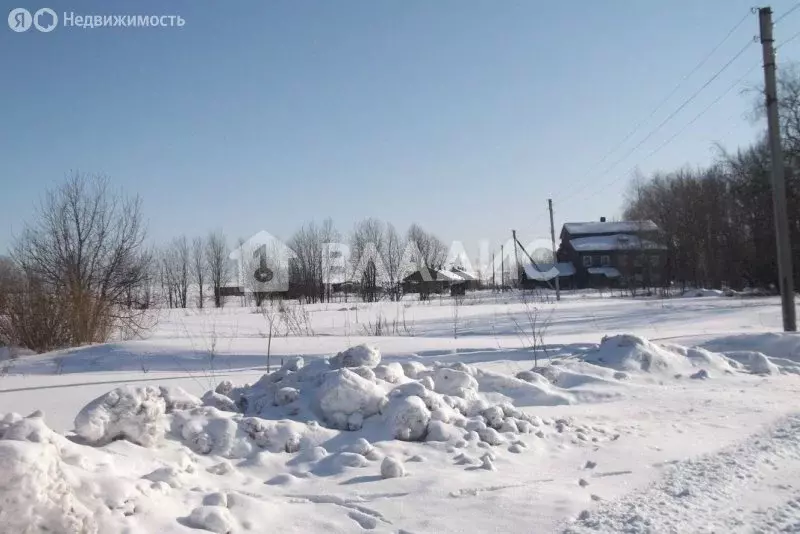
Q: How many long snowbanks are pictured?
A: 1